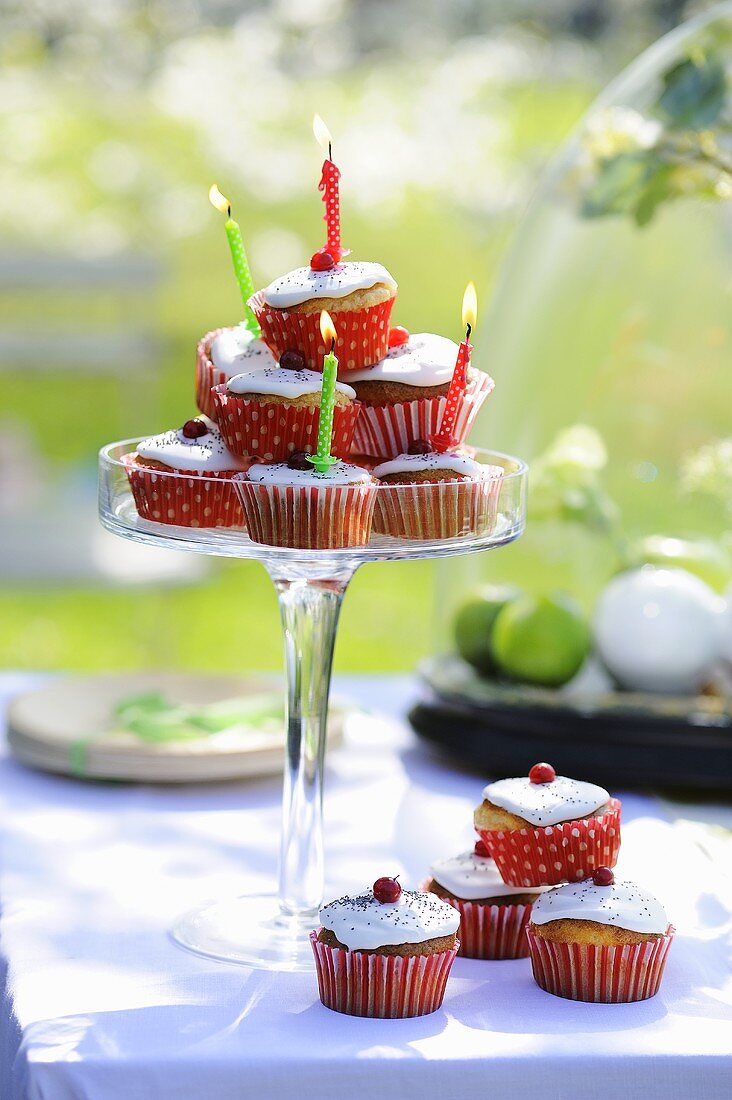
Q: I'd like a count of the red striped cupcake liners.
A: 7